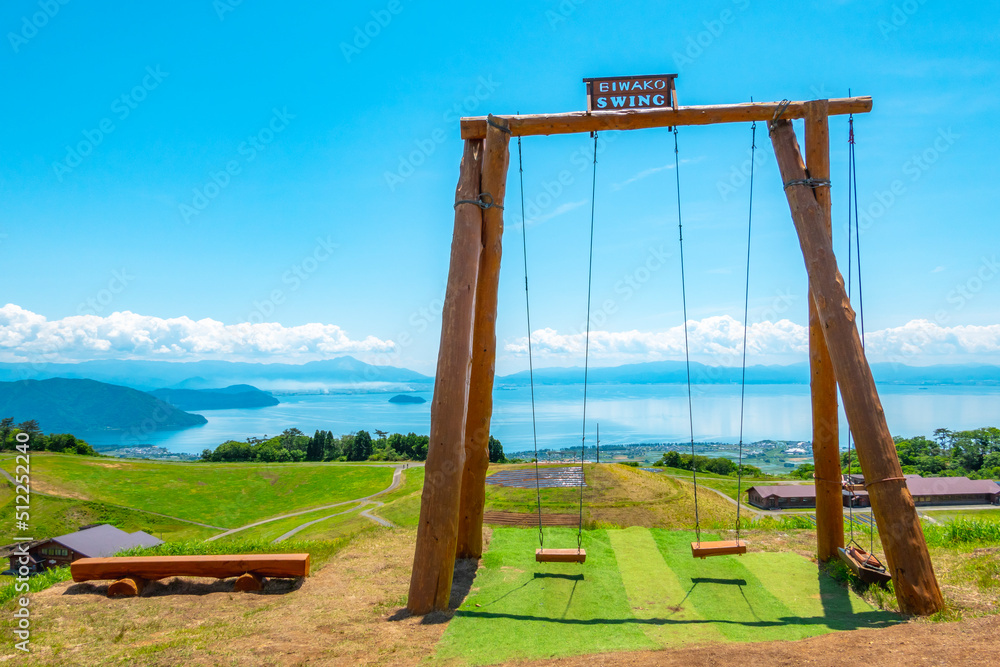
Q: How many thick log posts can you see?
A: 4